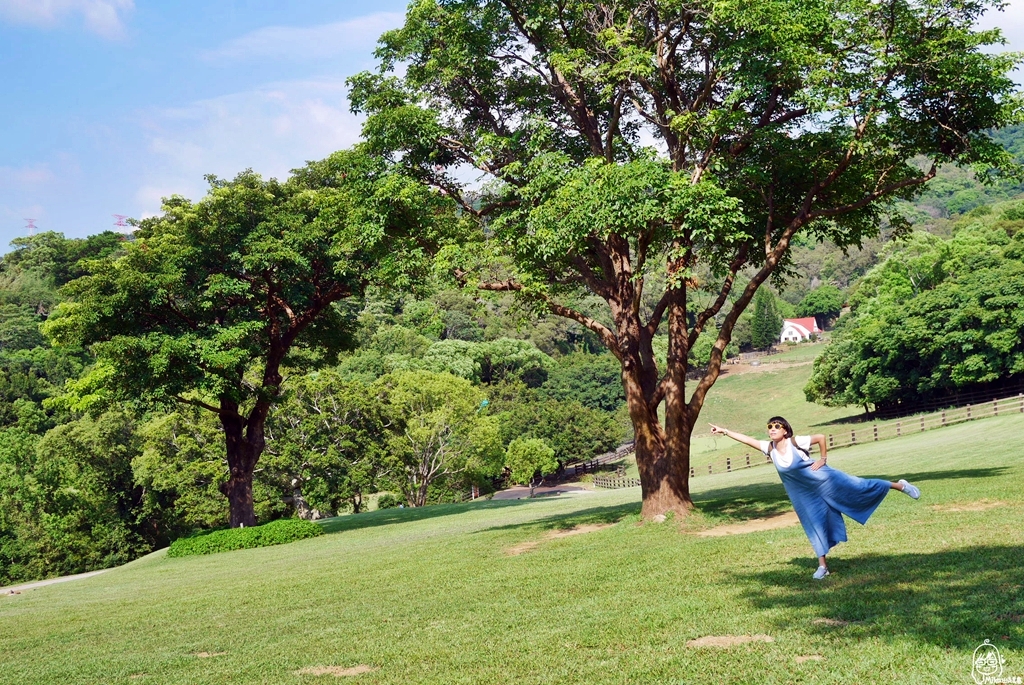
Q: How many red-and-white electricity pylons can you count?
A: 2